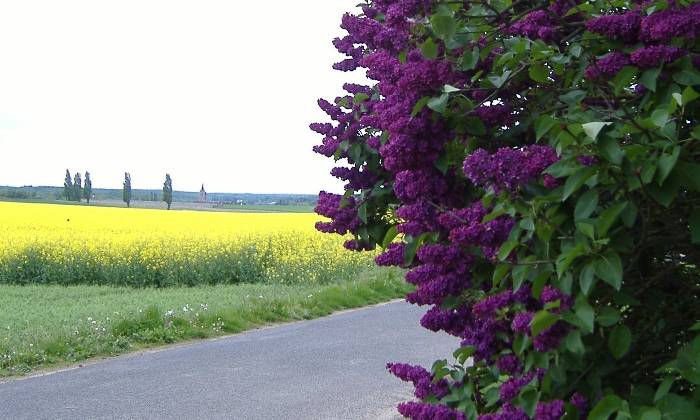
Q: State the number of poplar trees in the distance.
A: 5